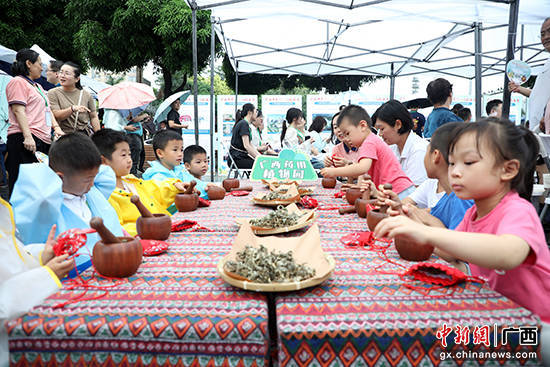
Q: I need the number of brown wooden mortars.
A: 10